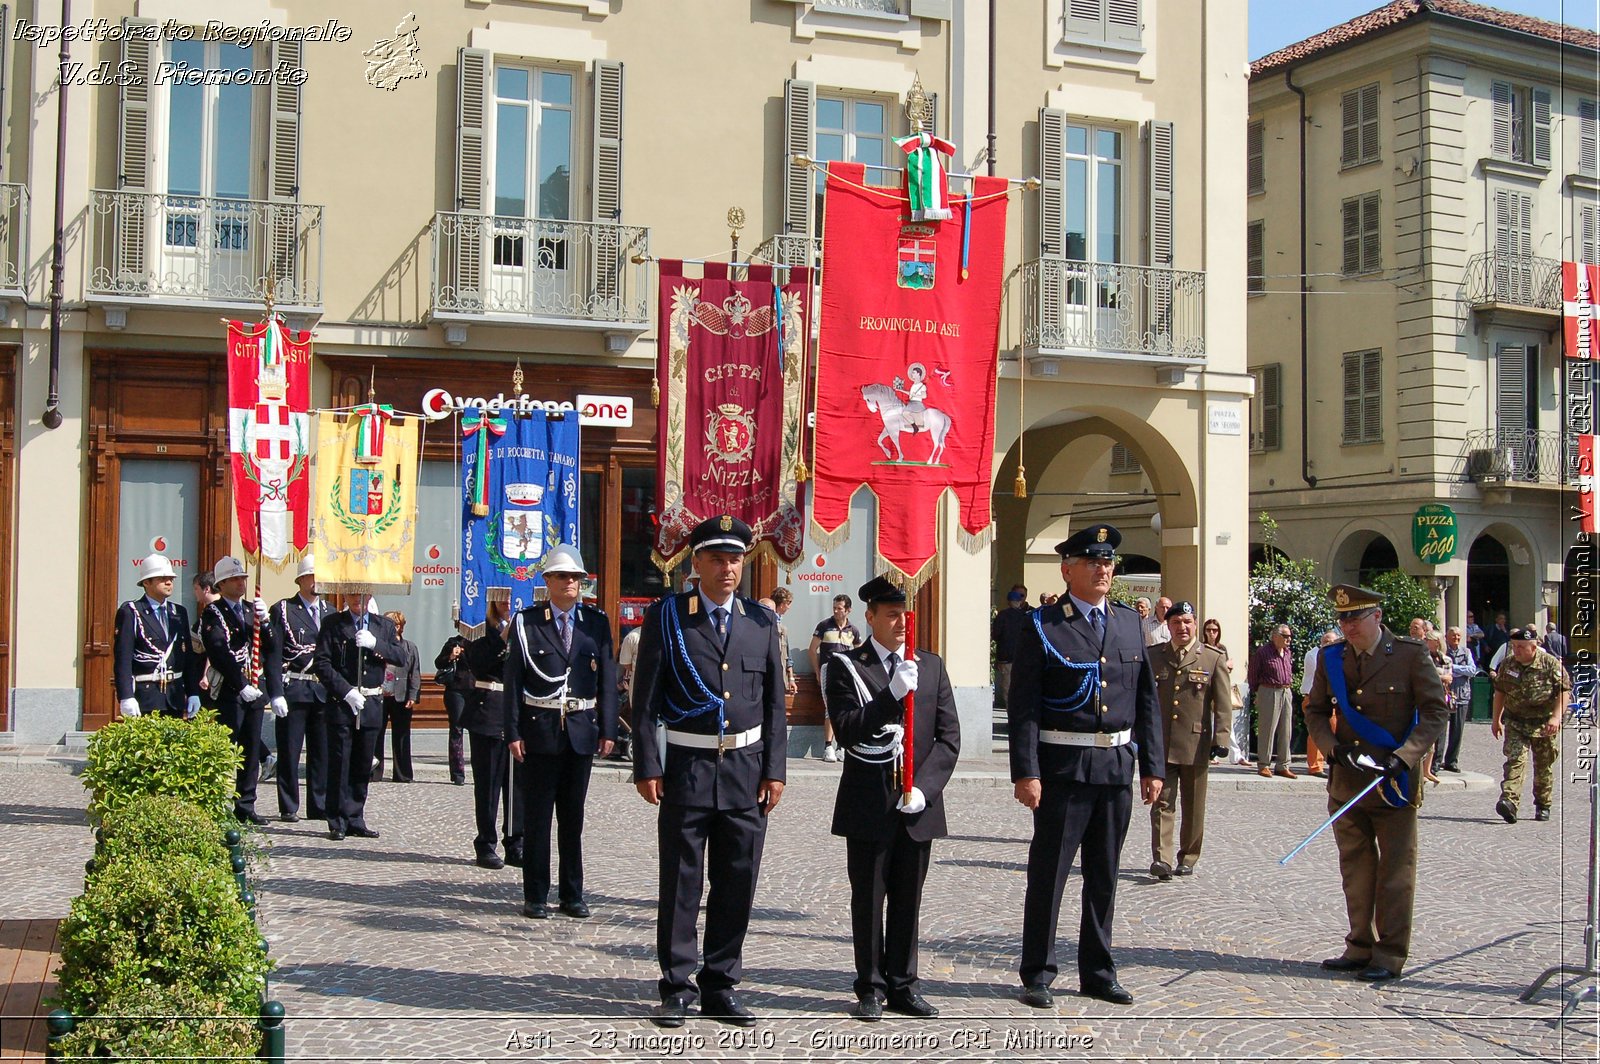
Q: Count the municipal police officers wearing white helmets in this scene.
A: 4